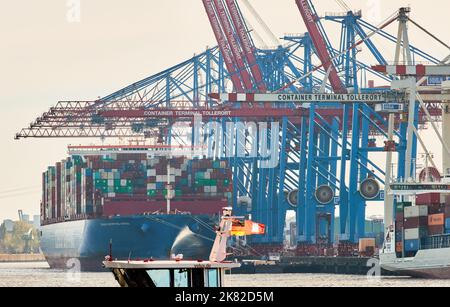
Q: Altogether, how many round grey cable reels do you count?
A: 3